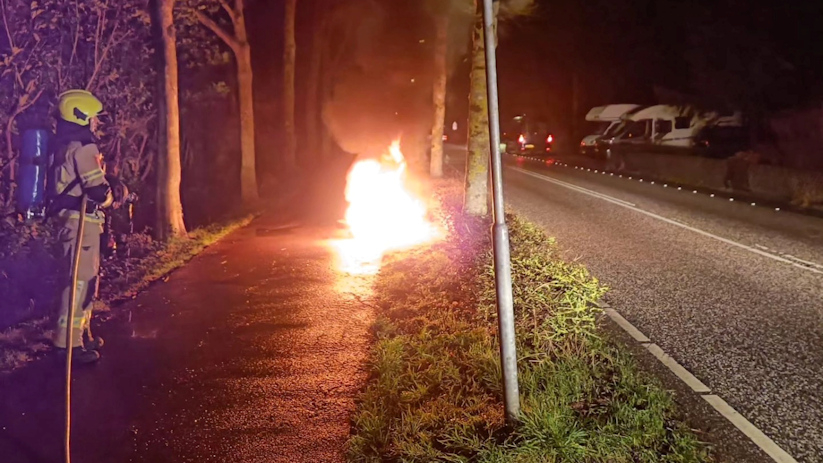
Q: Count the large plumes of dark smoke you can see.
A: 1